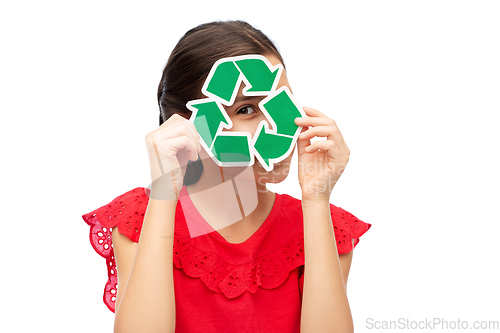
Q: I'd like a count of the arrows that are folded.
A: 3